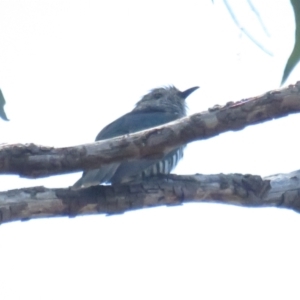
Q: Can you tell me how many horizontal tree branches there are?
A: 2